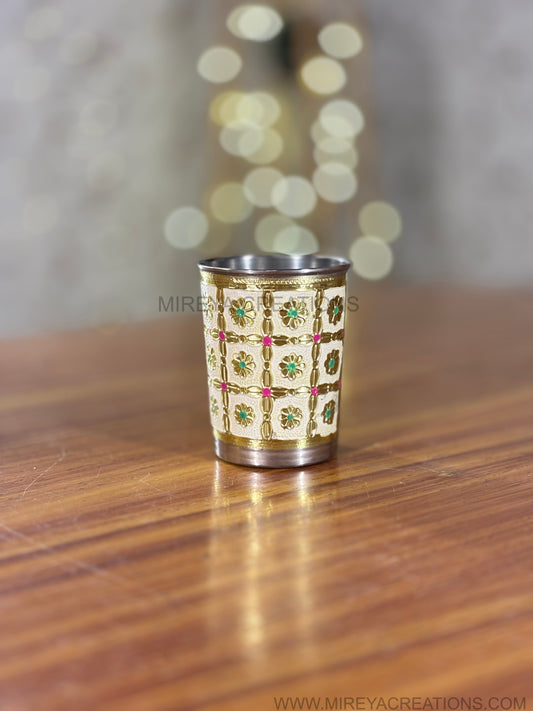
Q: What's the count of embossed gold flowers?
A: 12